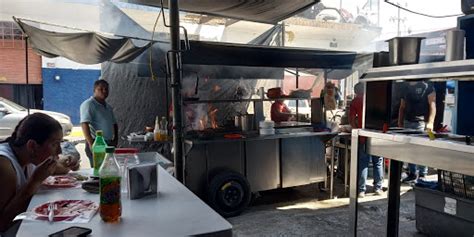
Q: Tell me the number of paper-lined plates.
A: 2